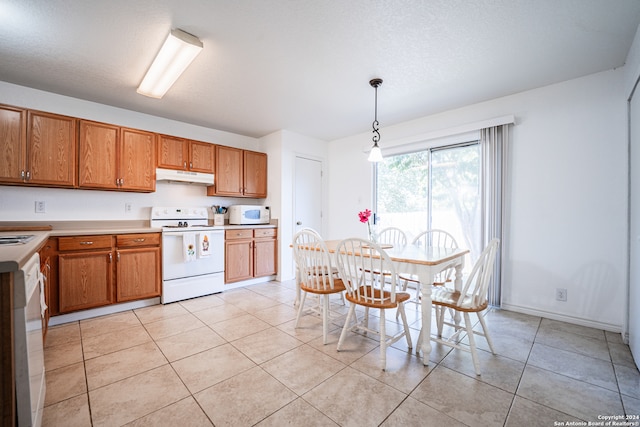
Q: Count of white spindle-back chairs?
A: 6